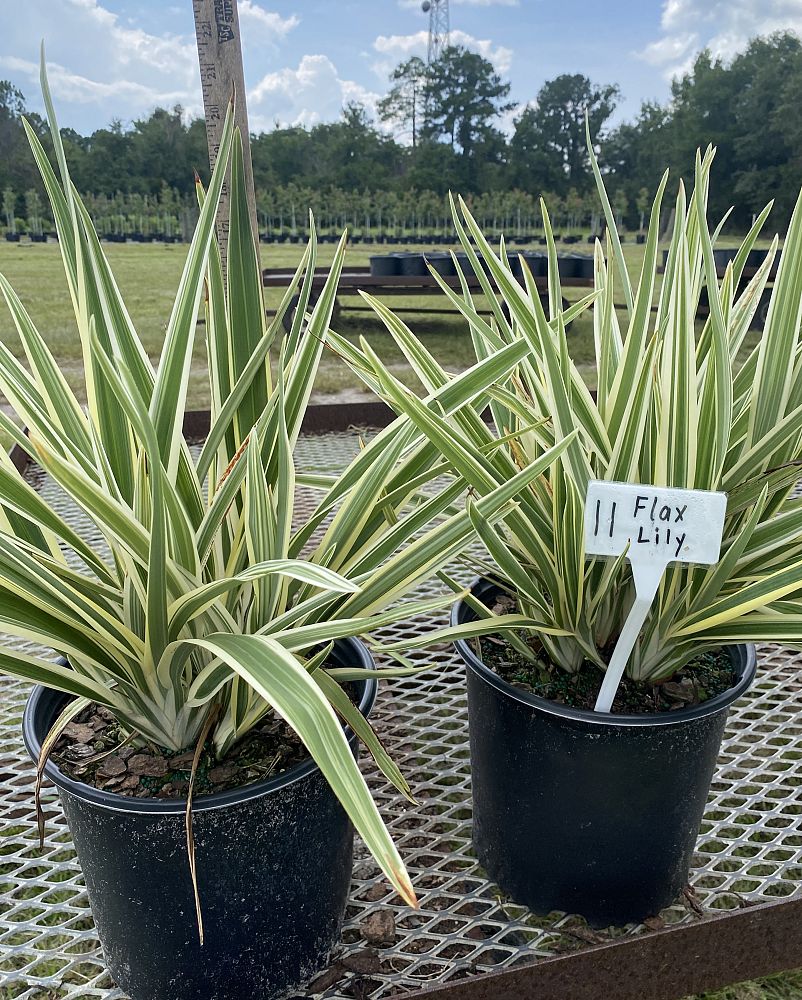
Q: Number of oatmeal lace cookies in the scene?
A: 0